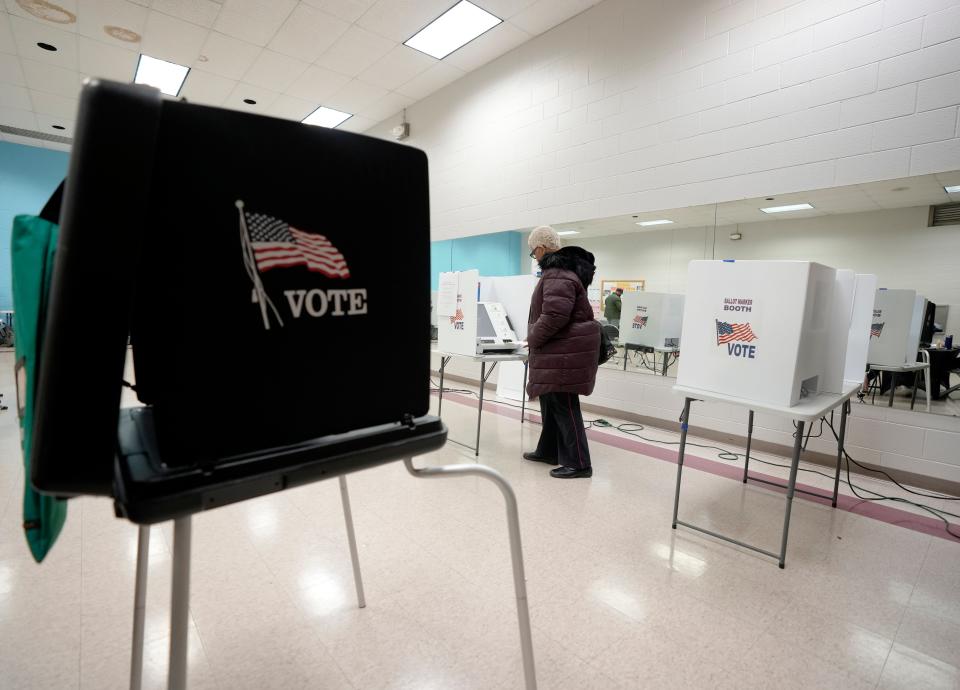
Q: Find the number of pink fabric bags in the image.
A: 0